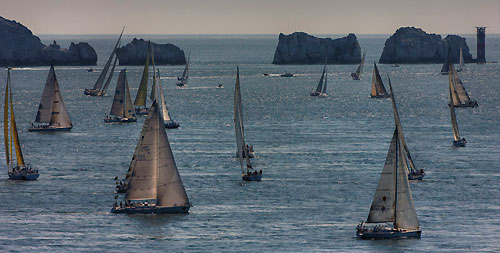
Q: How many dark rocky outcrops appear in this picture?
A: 4